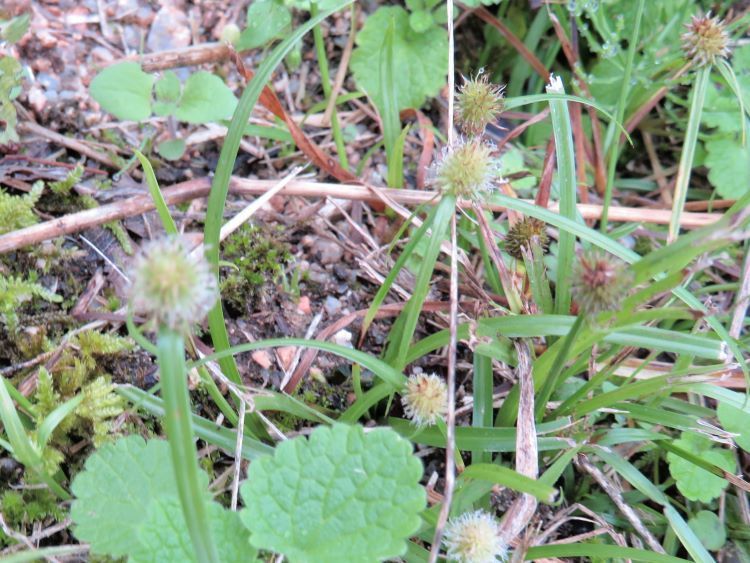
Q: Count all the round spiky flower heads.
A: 8